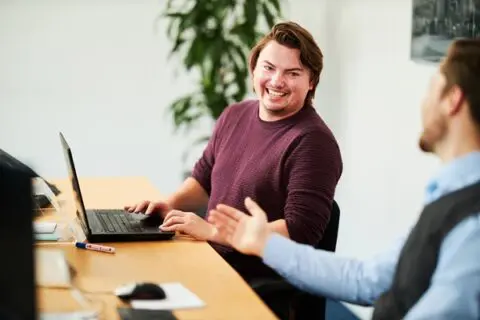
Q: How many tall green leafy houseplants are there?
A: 1